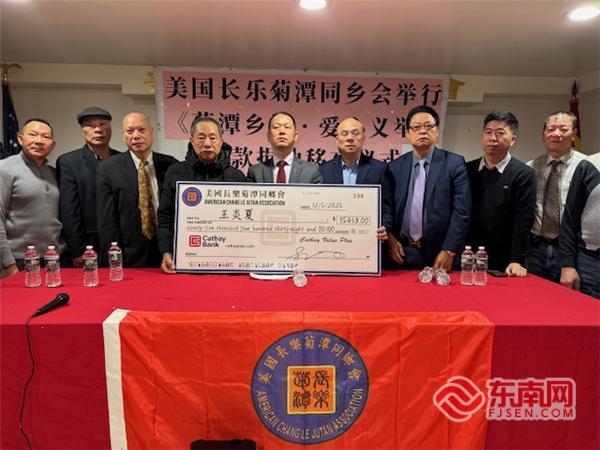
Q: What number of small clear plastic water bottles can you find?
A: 9